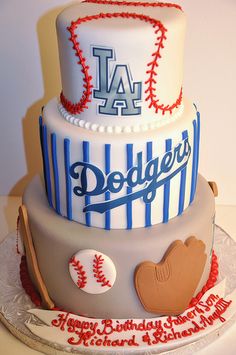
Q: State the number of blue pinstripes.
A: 12